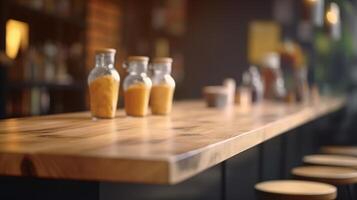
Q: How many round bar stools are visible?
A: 4